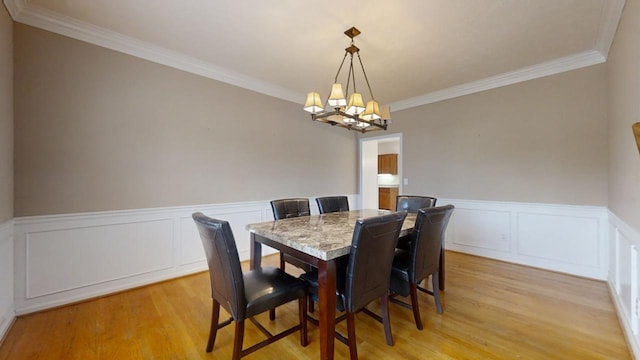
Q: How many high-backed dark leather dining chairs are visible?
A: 6